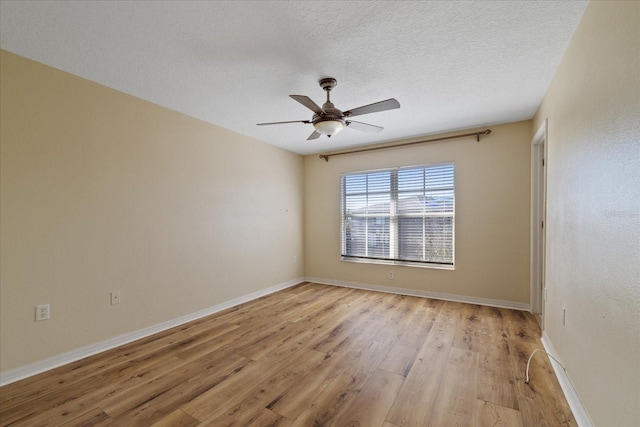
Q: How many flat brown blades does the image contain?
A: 5